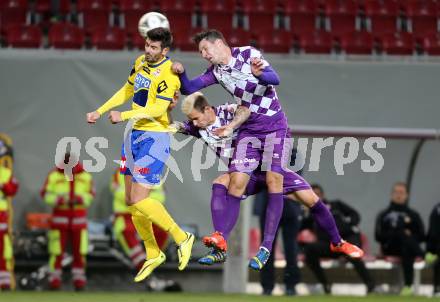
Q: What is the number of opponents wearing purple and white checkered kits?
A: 2